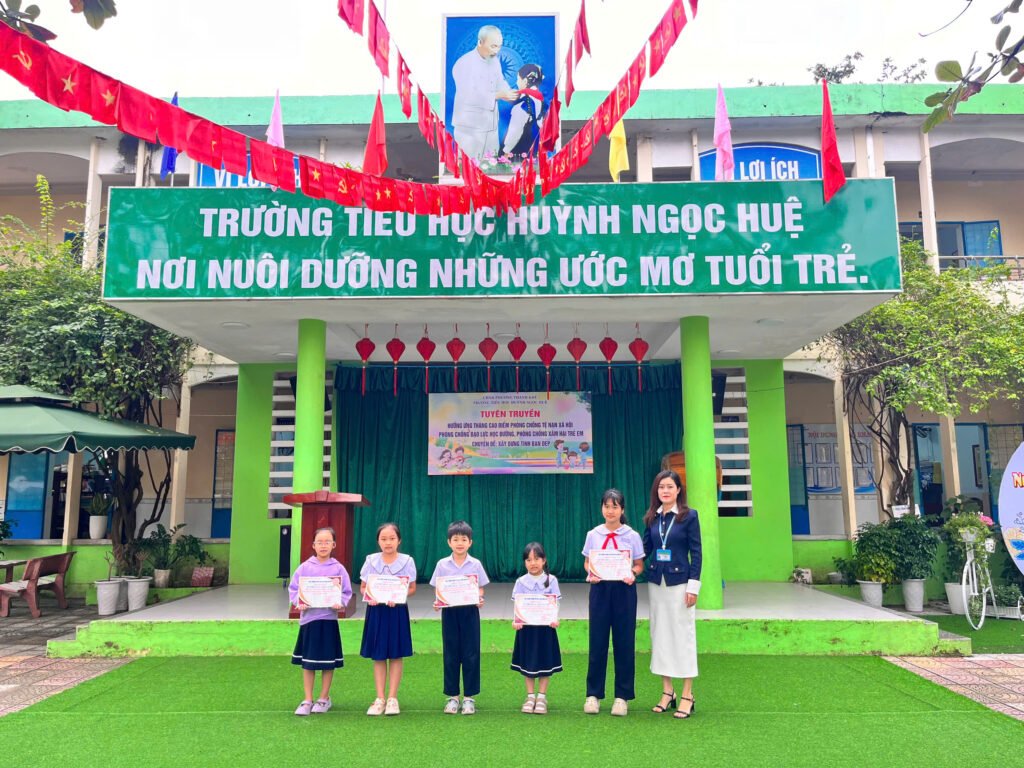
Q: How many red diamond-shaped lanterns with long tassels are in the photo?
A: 10